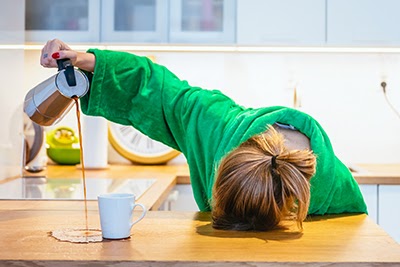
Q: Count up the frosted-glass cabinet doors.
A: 3